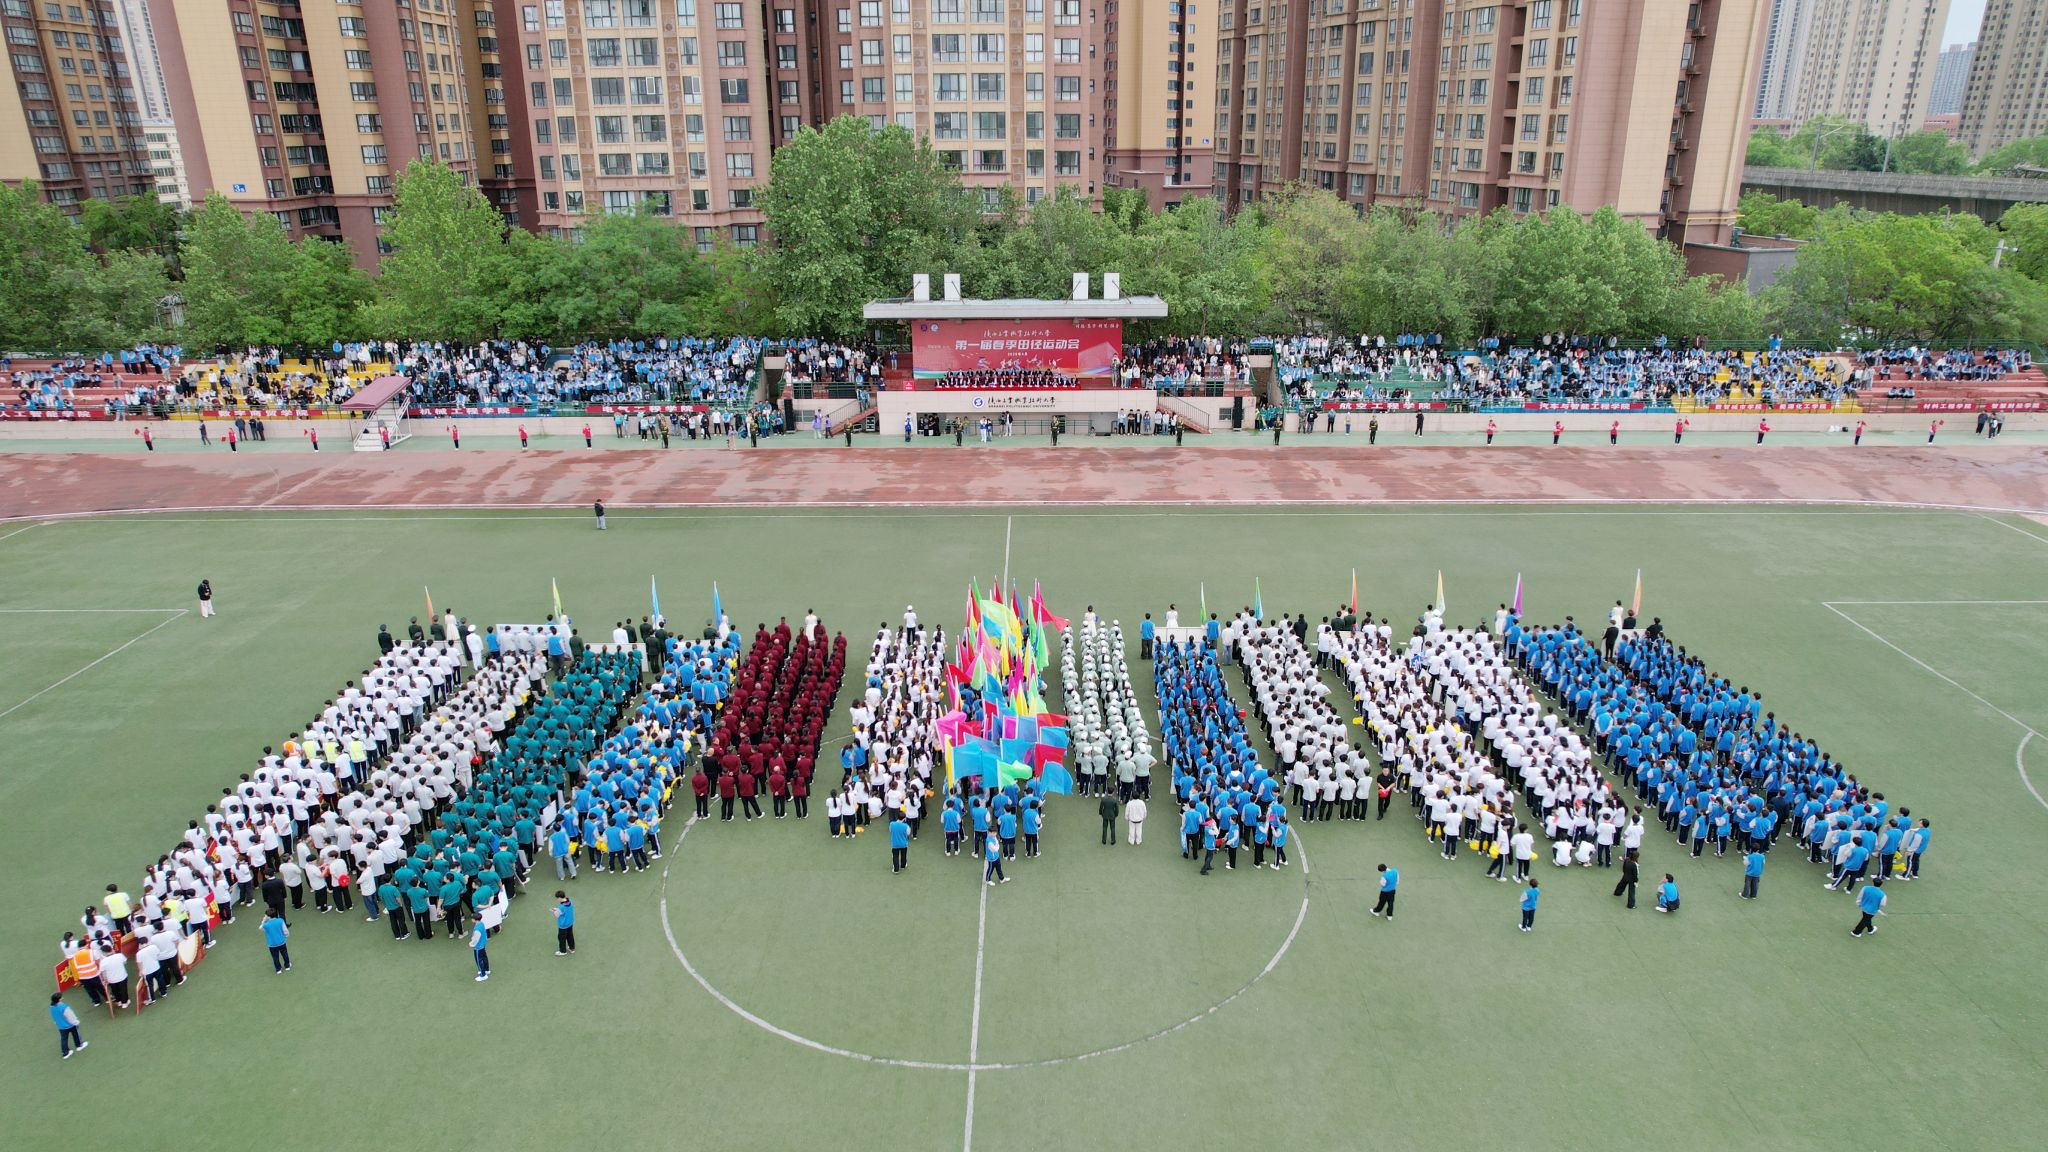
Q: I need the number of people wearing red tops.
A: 14